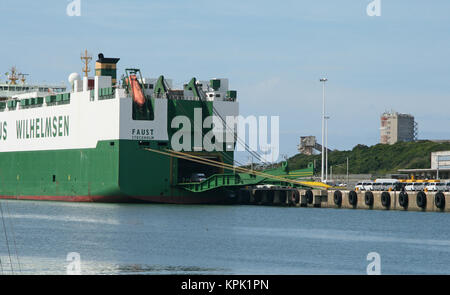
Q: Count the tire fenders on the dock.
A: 9